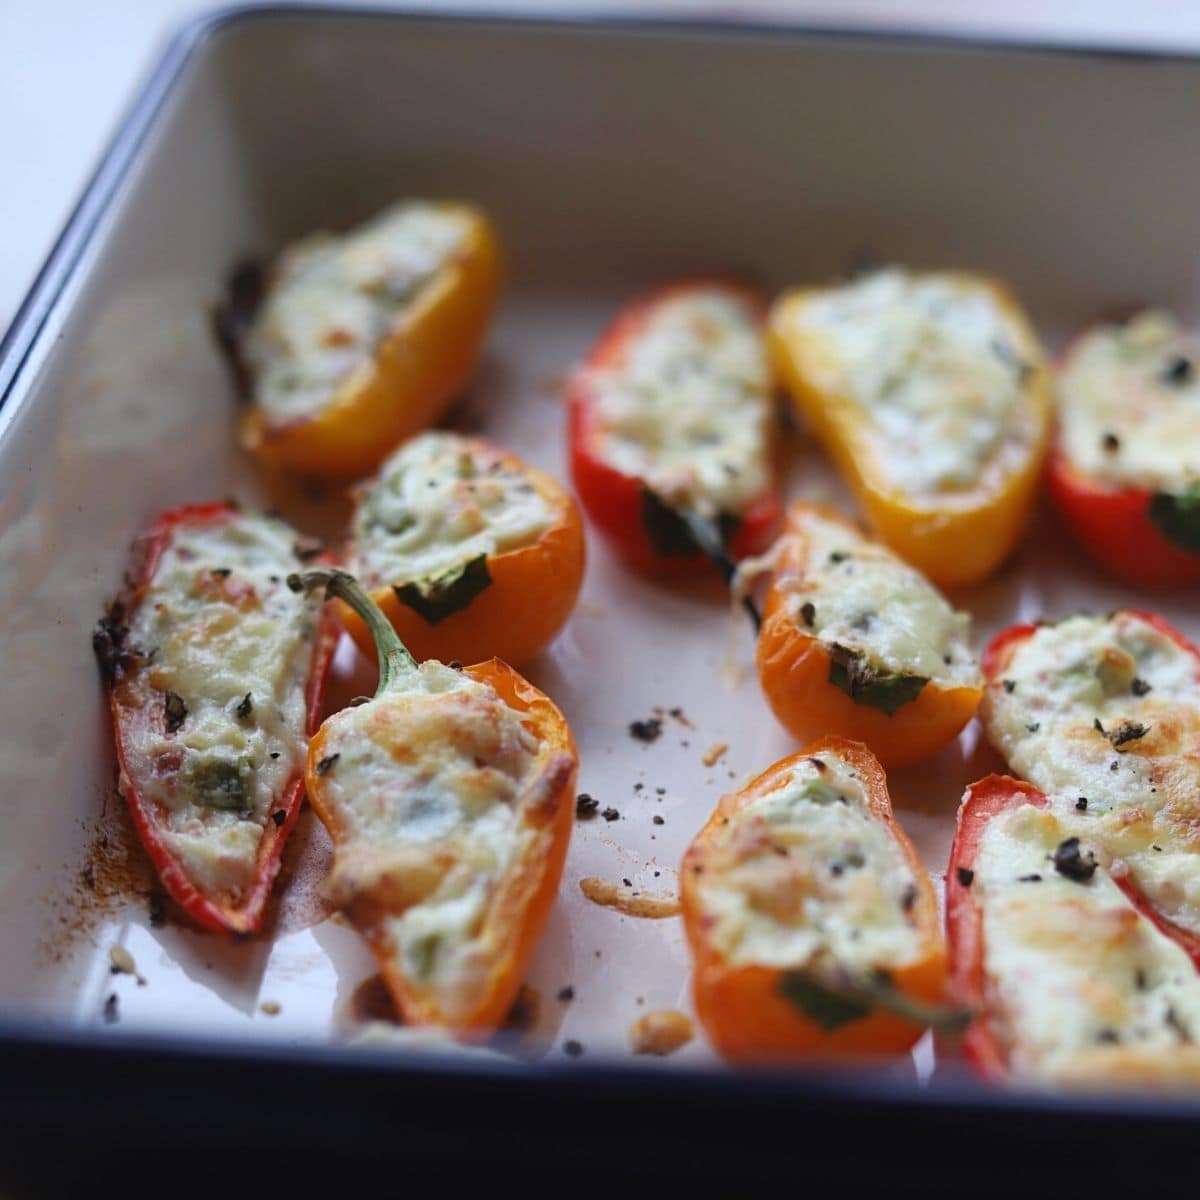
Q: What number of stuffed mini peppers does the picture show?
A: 11